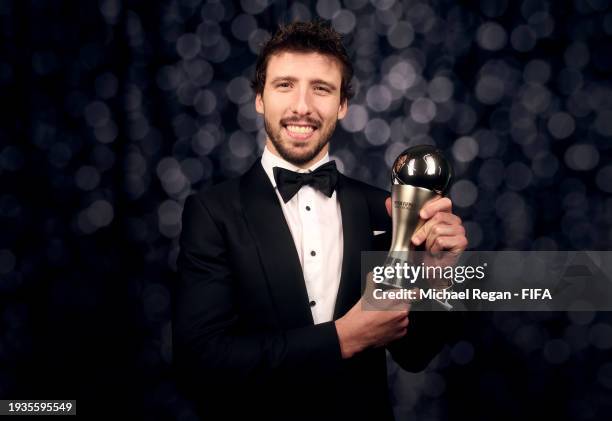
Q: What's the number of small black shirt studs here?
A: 3